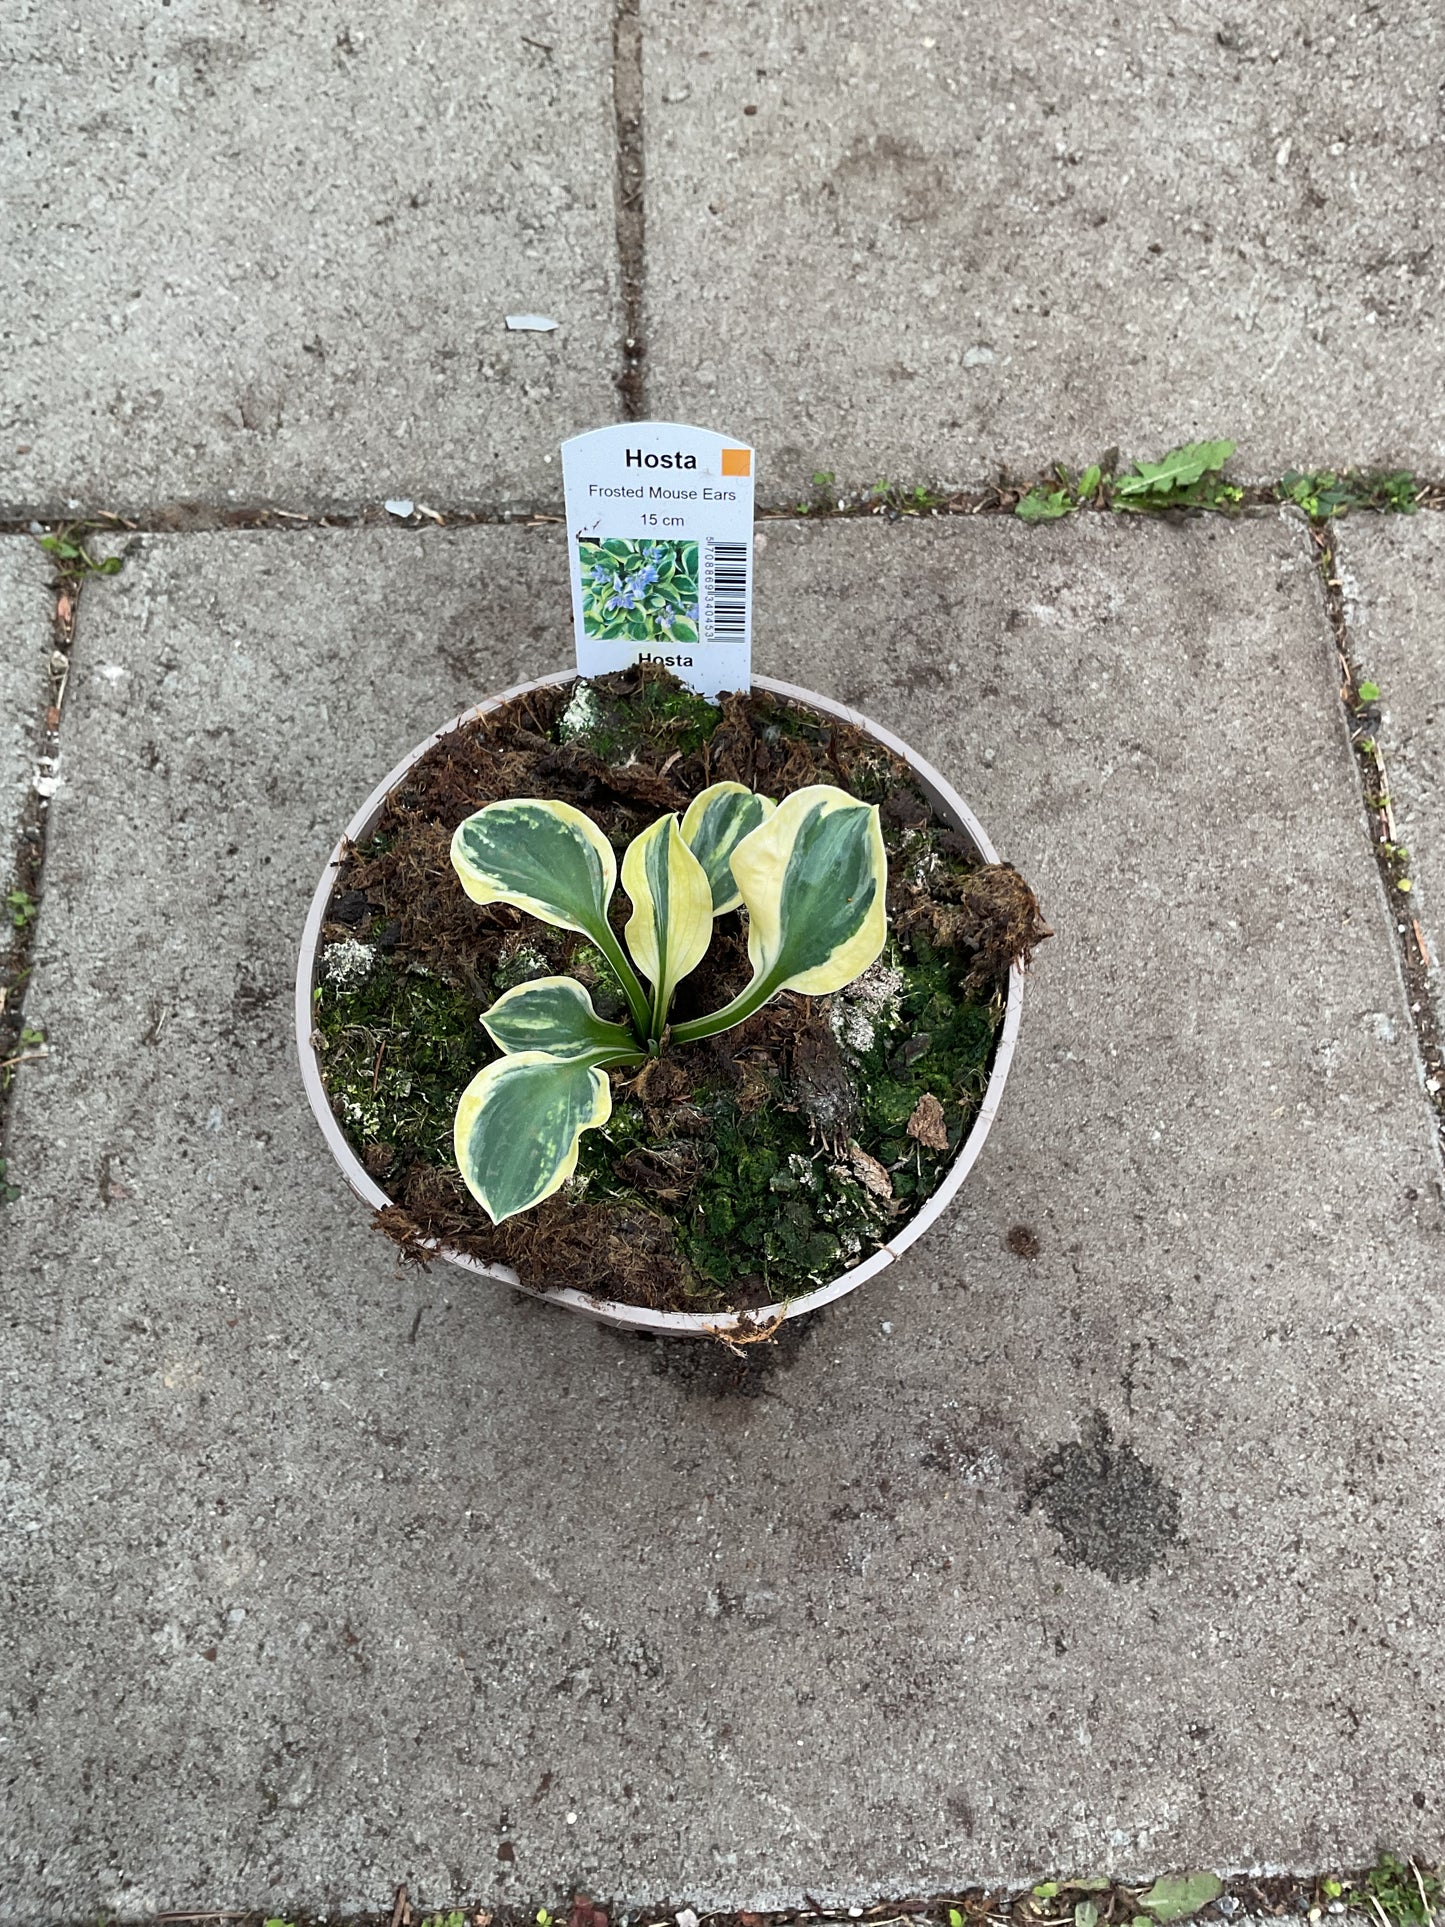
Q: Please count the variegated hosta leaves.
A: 6